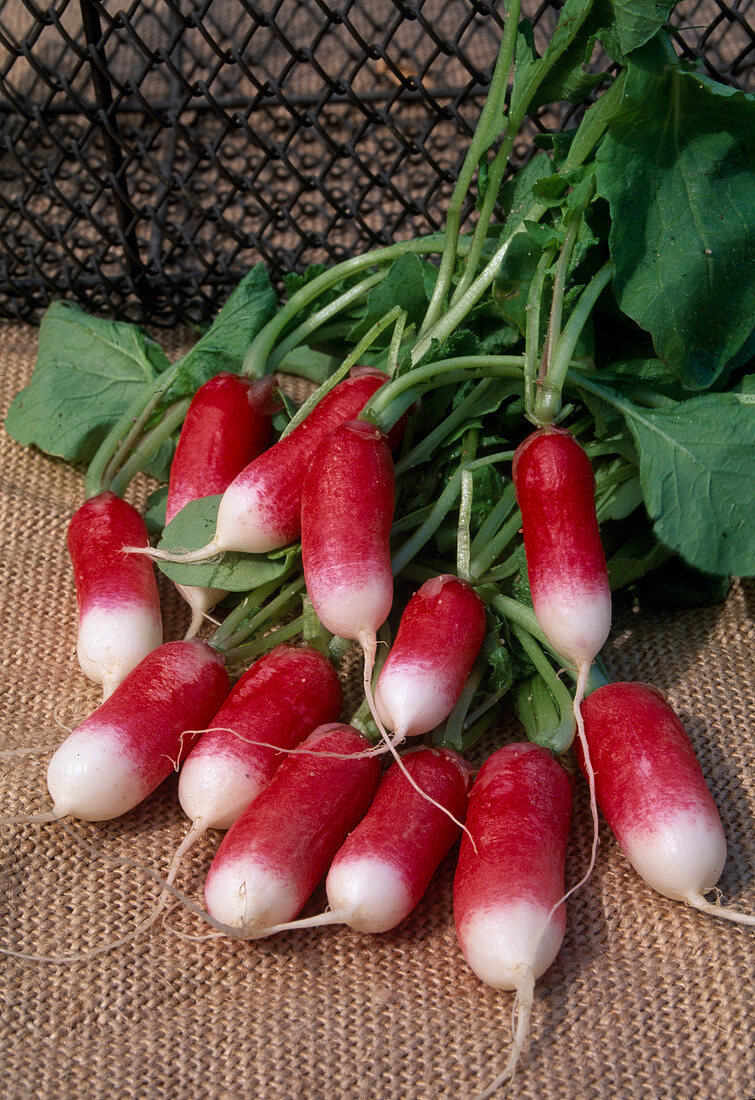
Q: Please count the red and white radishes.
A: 12